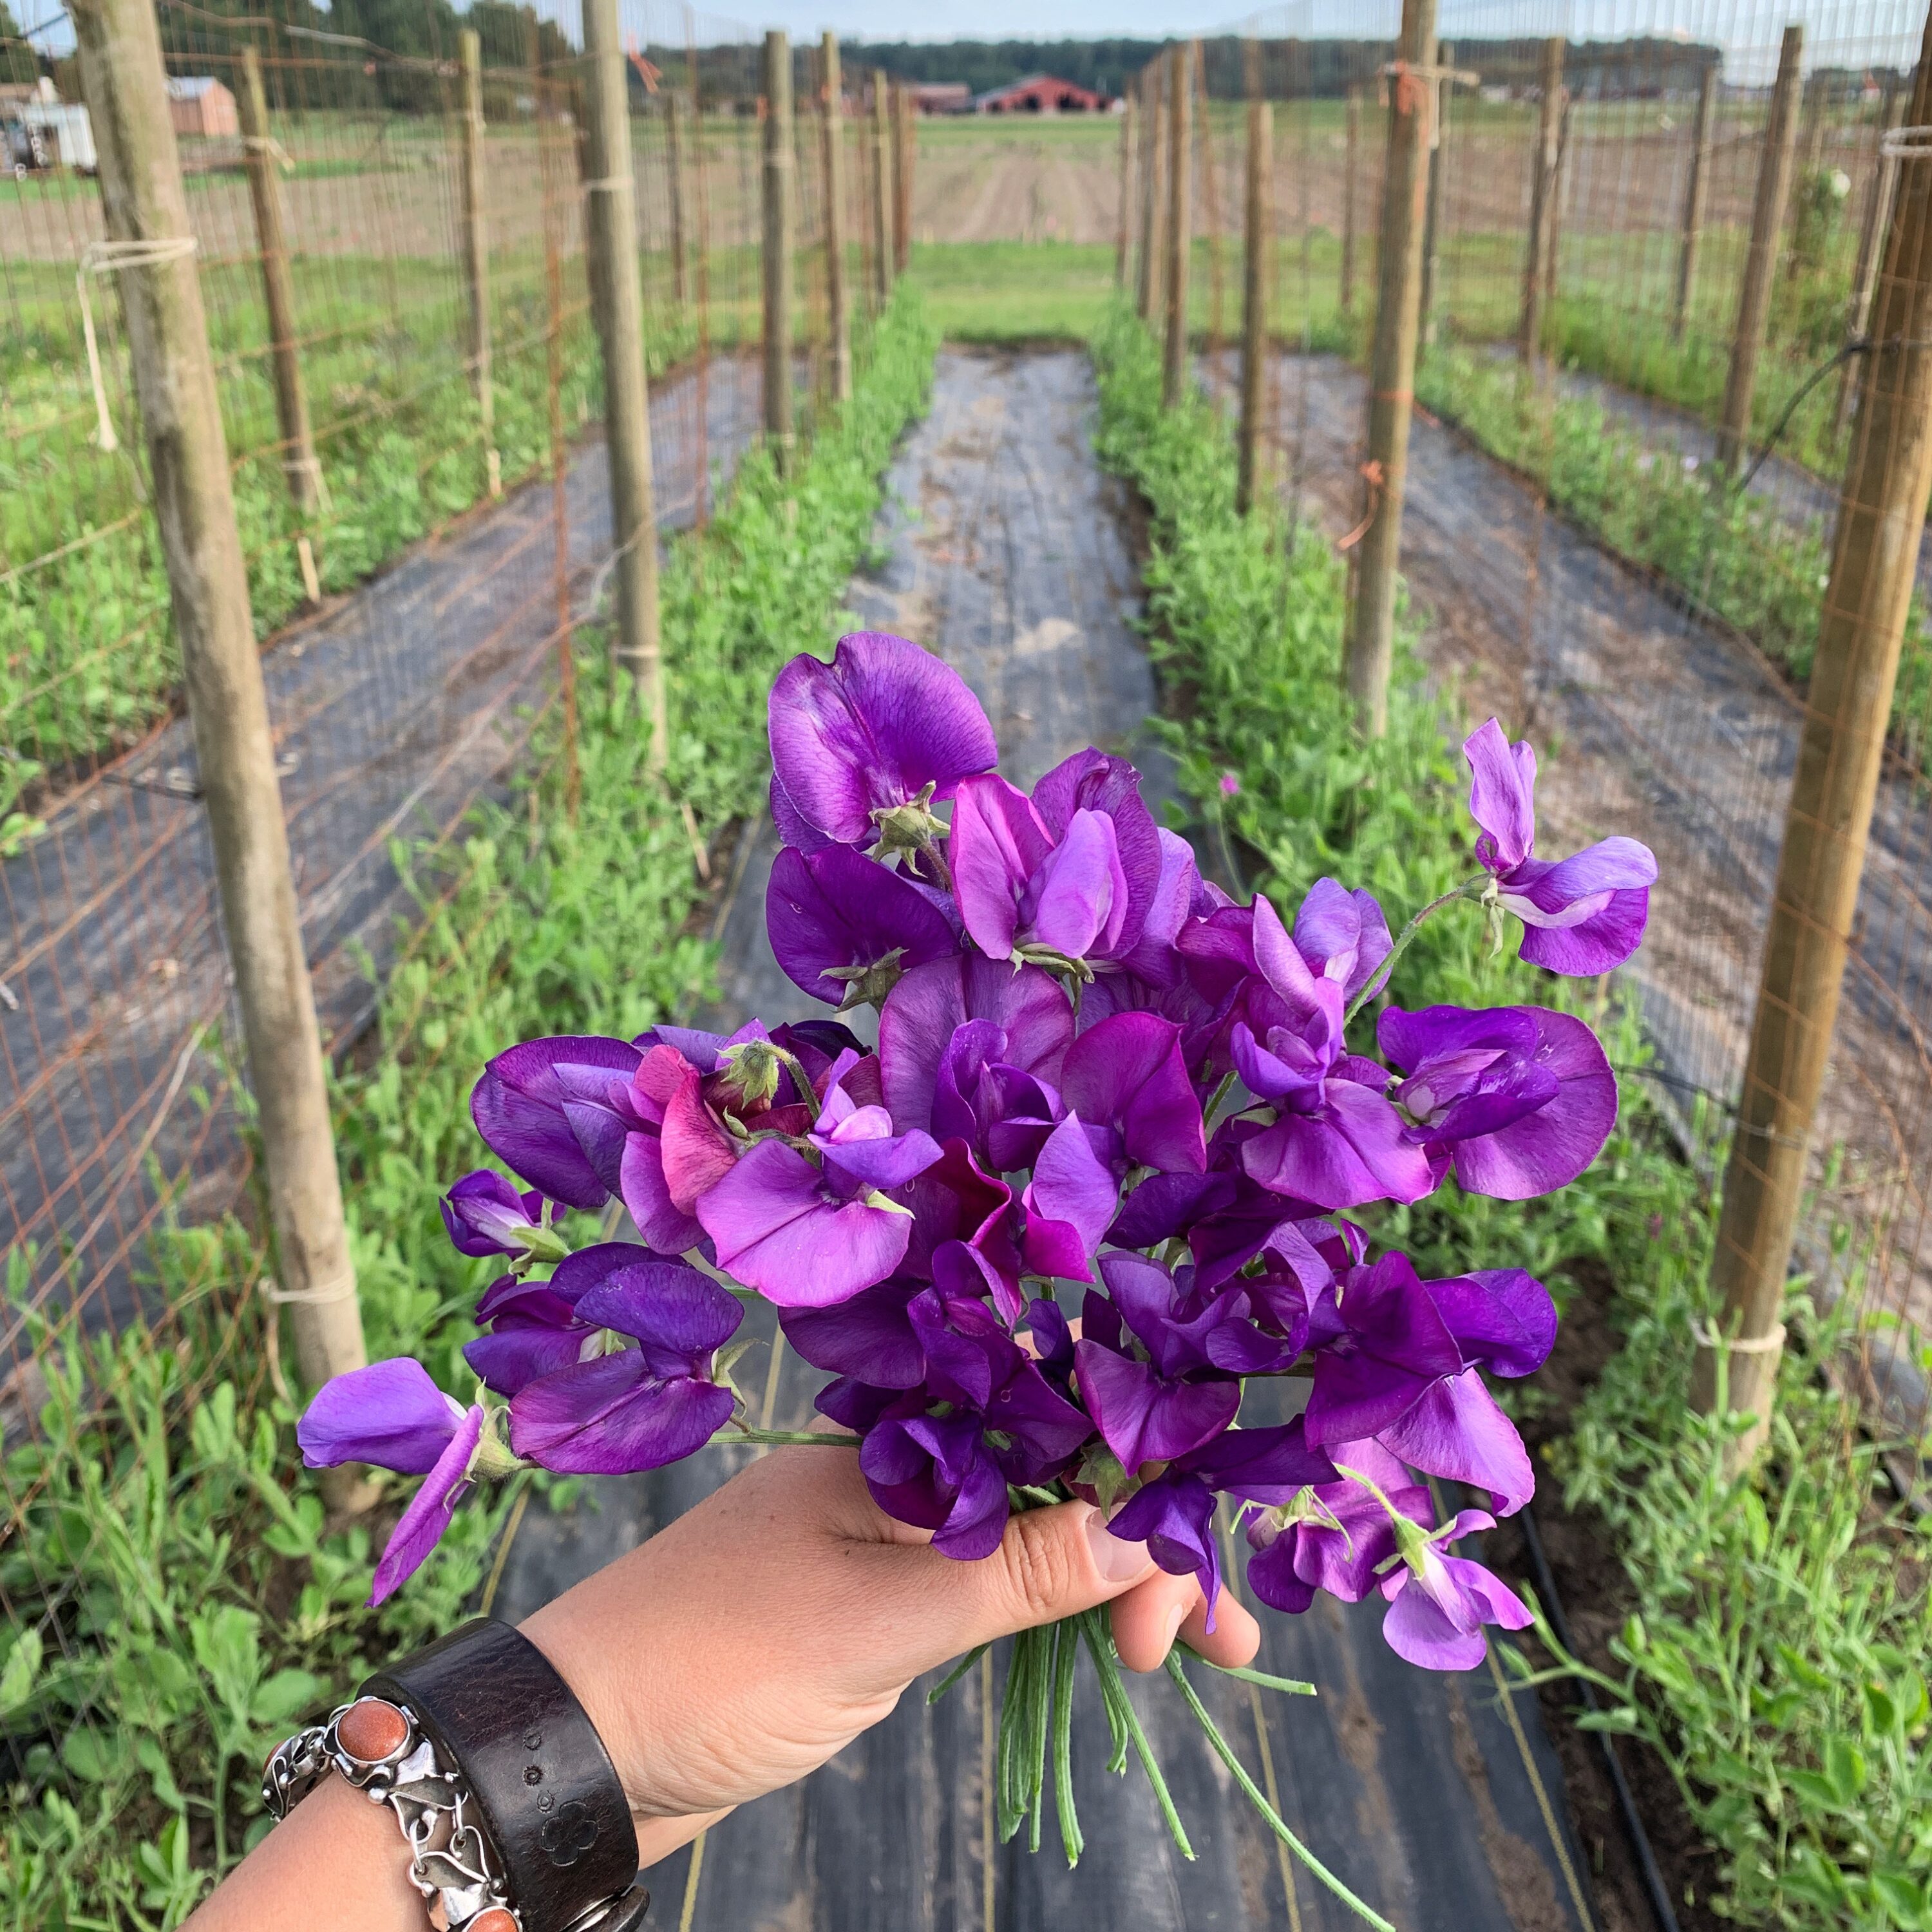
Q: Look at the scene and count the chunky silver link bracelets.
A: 1